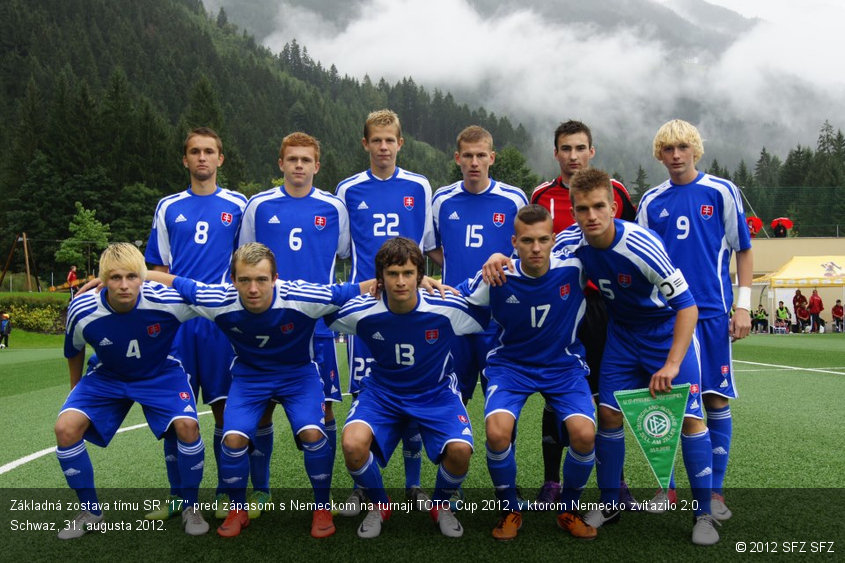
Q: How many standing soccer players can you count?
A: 6